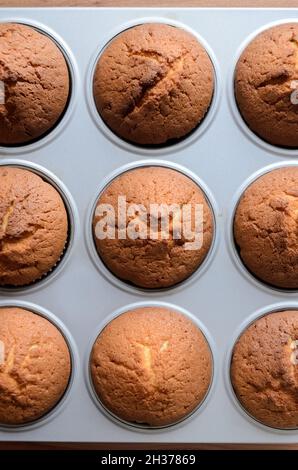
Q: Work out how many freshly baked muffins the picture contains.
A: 9